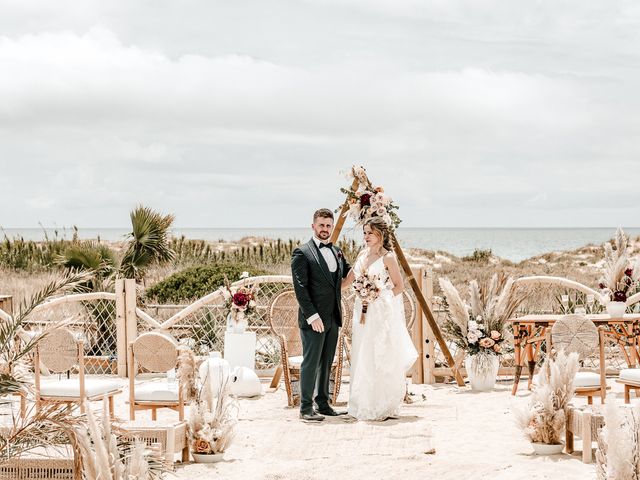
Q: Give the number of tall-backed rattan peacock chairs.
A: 2